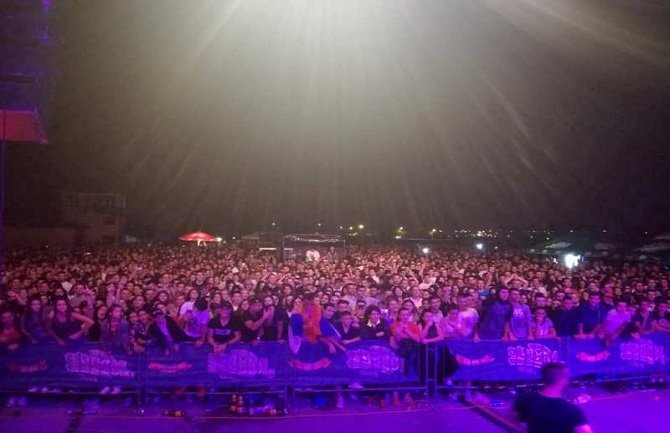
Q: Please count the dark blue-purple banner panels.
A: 5